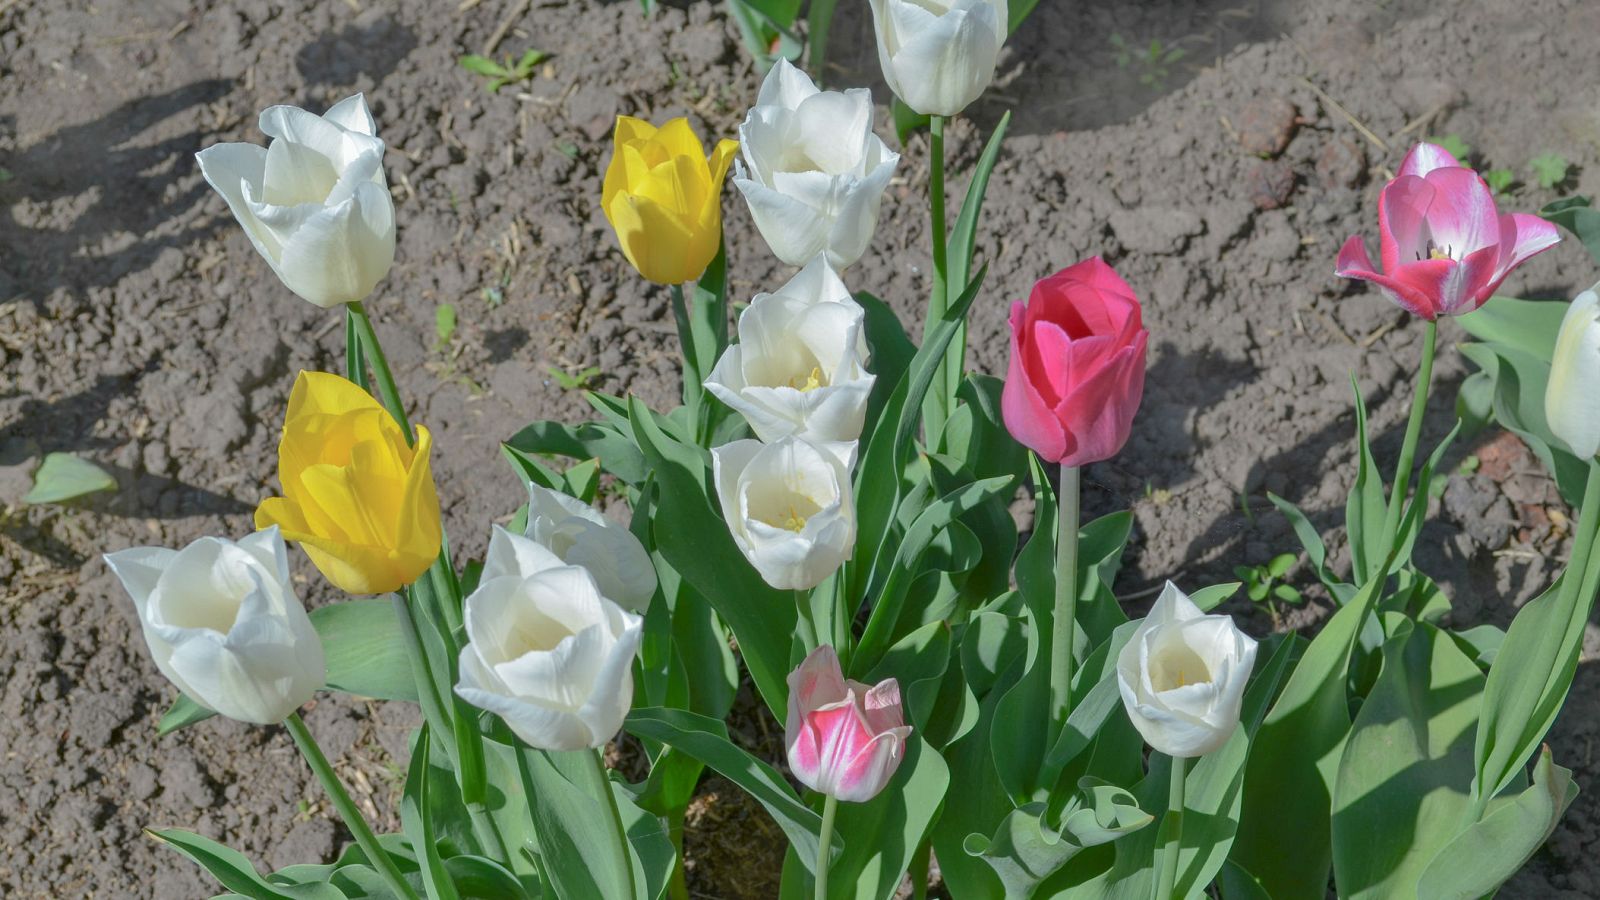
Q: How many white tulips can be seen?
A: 10